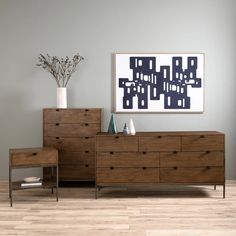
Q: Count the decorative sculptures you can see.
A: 3